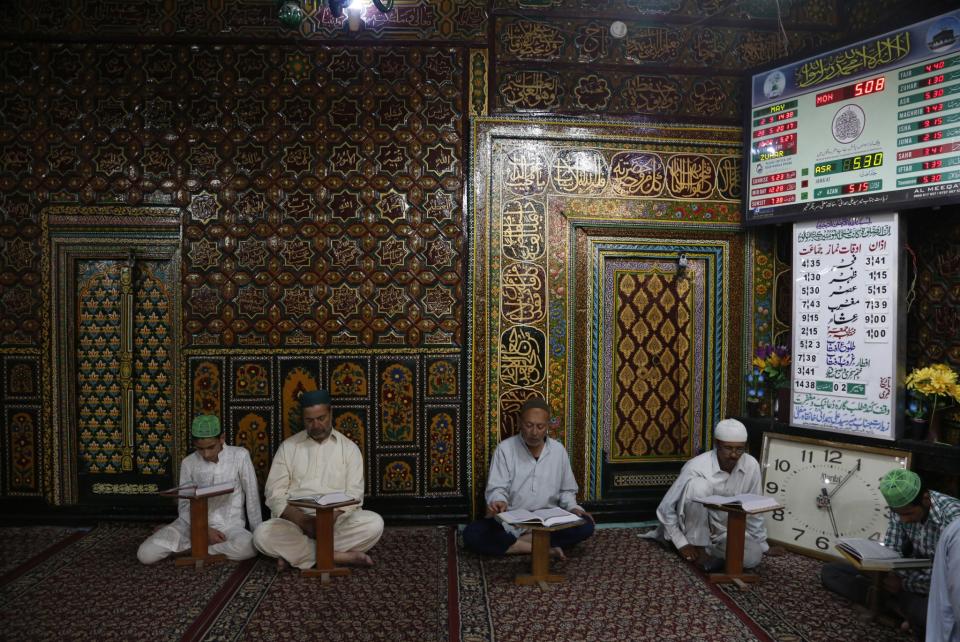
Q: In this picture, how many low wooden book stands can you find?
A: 5